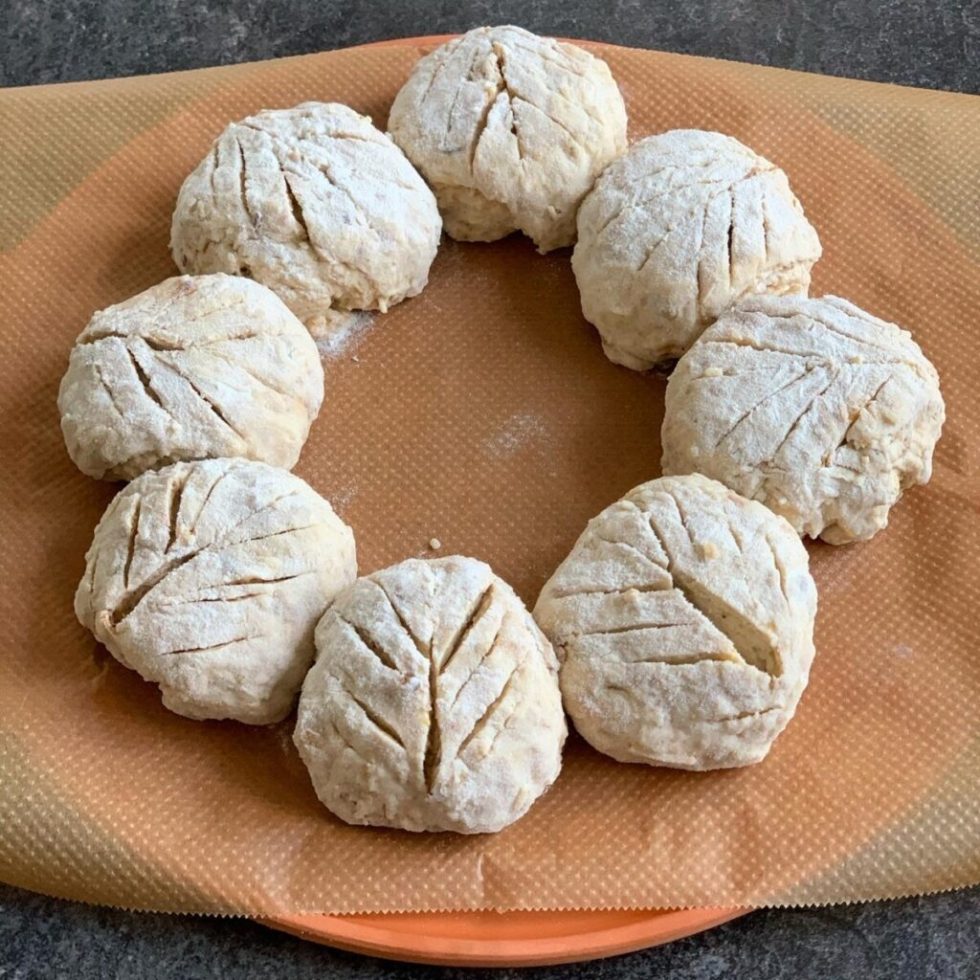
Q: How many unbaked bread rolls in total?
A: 8